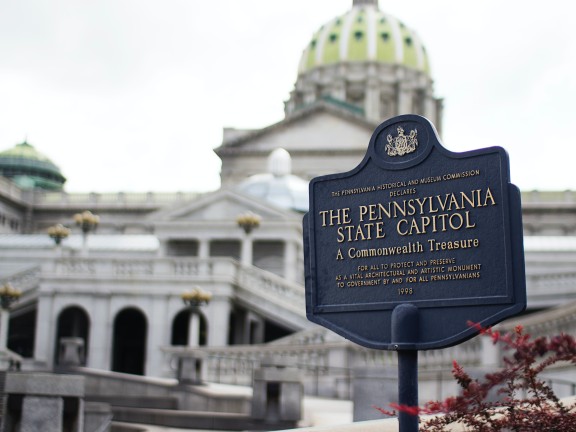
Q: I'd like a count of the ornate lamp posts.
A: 5